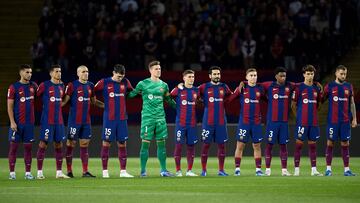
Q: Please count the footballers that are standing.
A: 11